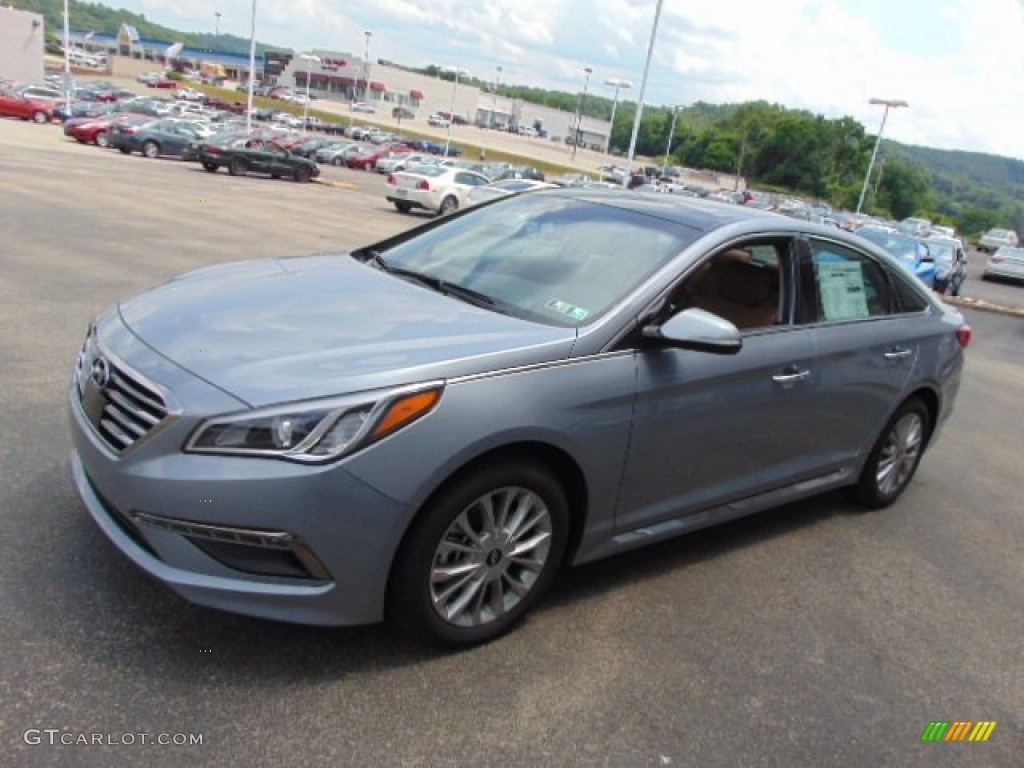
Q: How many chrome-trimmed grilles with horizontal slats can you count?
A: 1